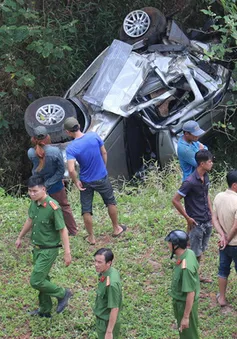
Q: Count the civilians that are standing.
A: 5